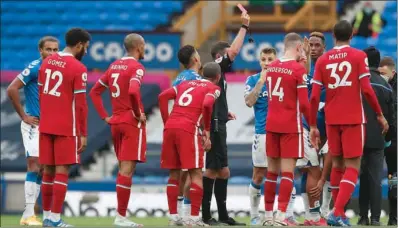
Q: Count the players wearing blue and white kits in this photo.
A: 4